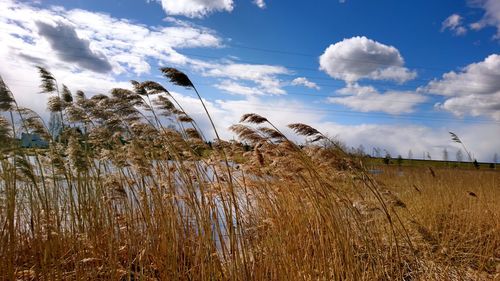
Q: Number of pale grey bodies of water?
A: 1